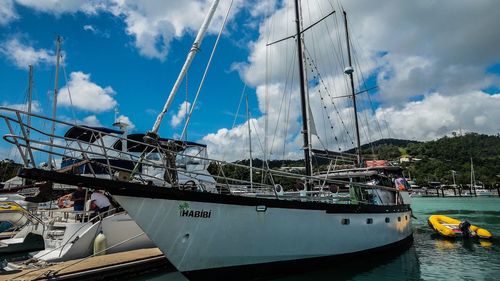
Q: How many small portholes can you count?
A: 5